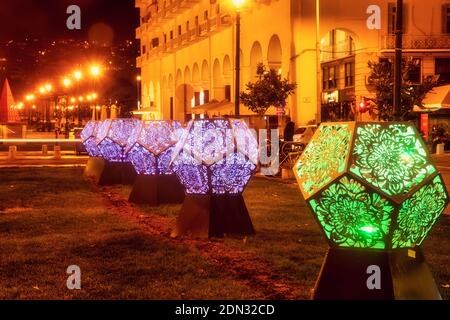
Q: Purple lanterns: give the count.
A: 4